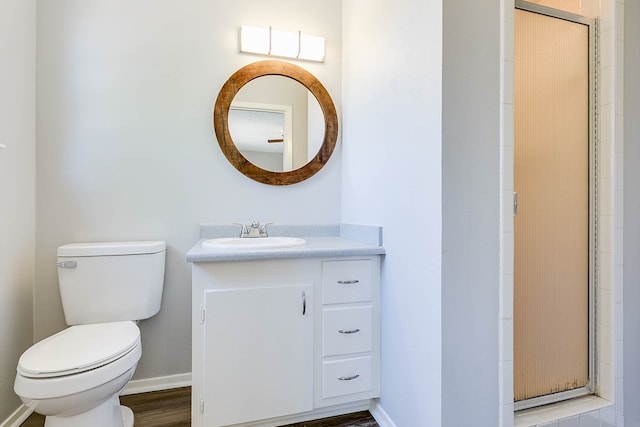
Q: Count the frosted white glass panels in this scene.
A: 3